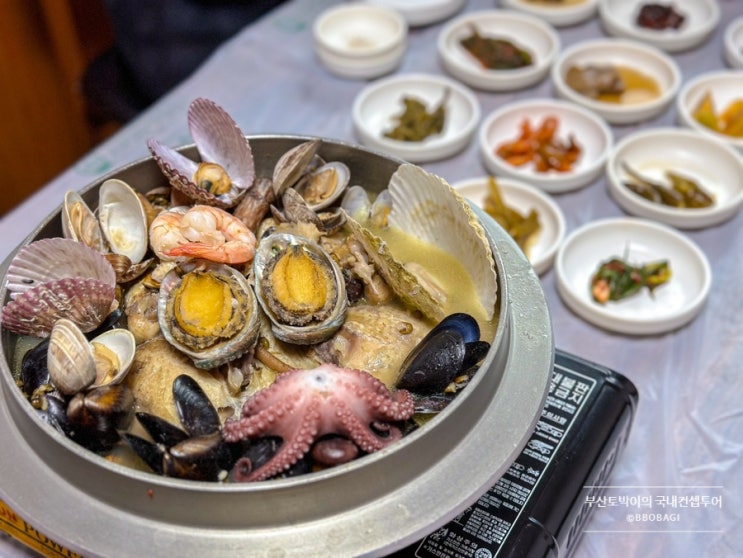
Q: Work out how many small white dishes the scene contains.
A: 13